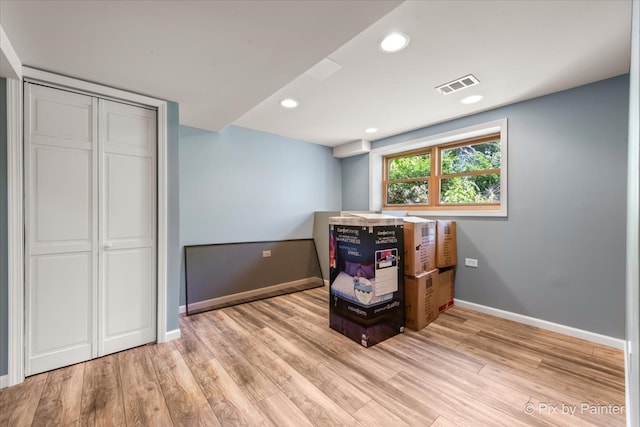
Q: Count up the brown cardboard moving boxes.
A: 4